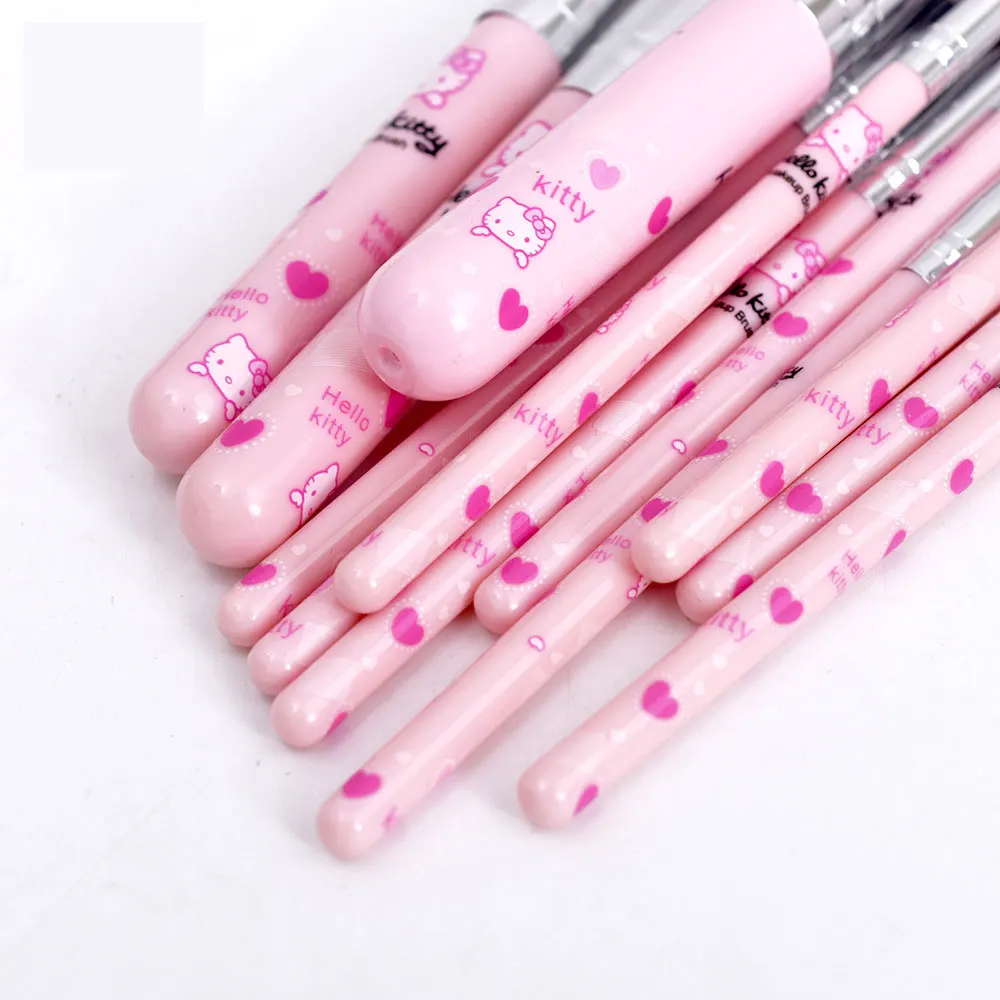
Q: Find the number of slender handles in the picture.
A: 9